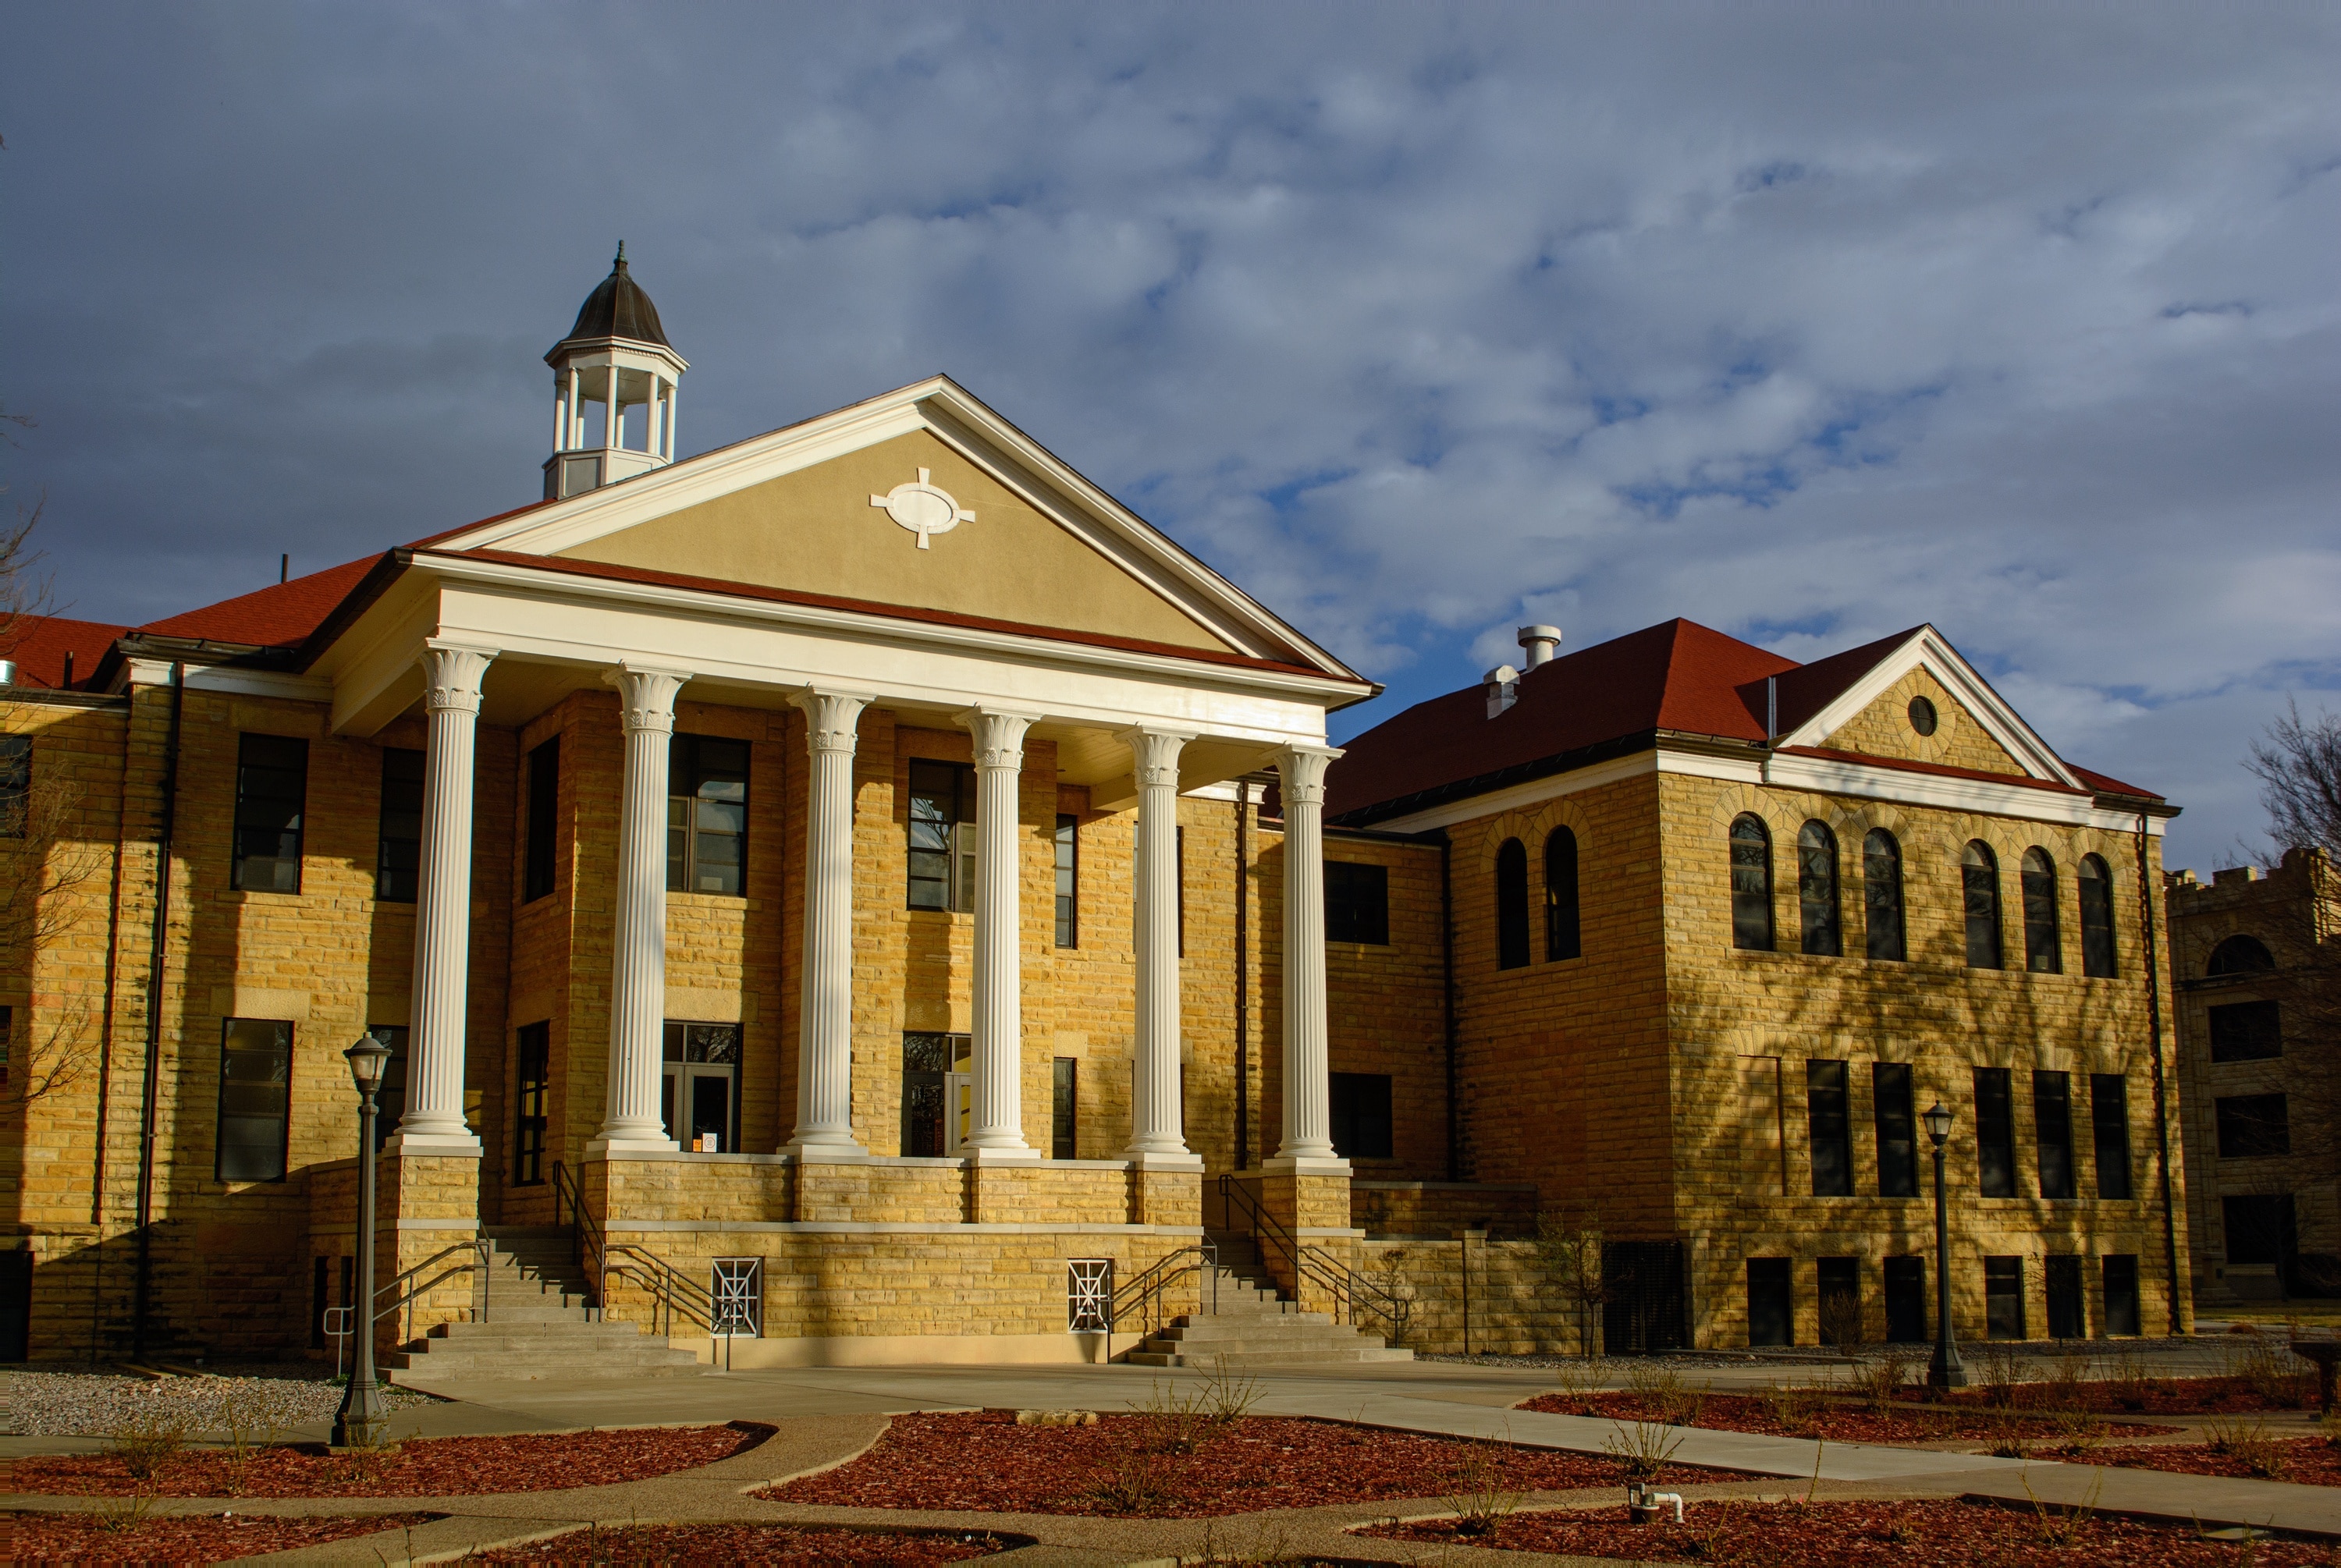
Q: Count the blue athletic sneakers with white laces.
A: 0